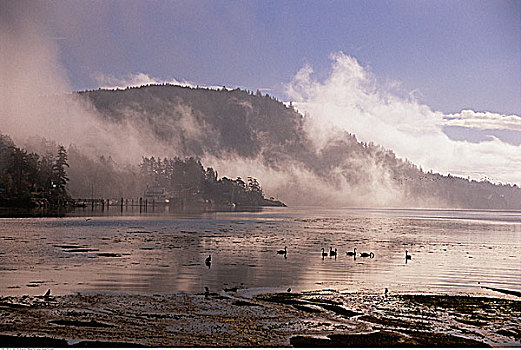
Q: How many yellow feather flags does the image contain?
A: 0